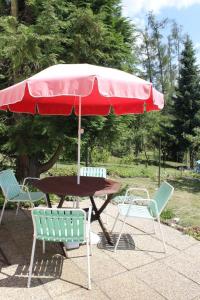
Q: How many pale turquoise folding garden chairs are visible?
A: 4